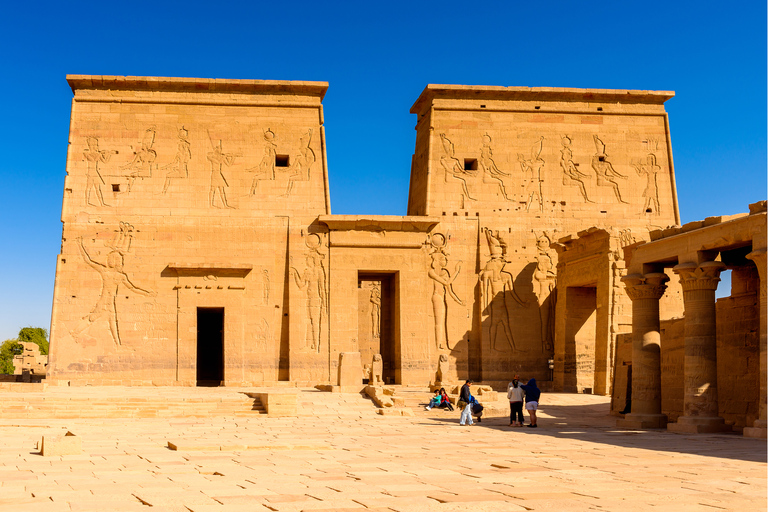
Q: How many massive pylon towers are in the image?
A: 2